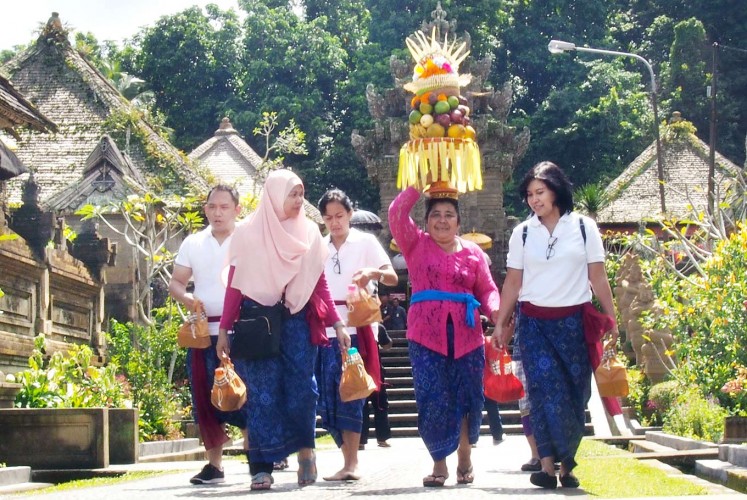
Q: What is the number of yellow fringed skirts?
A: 1